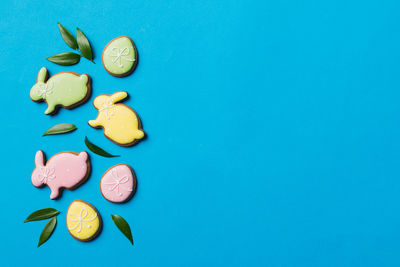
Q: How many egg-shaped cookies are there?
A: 3